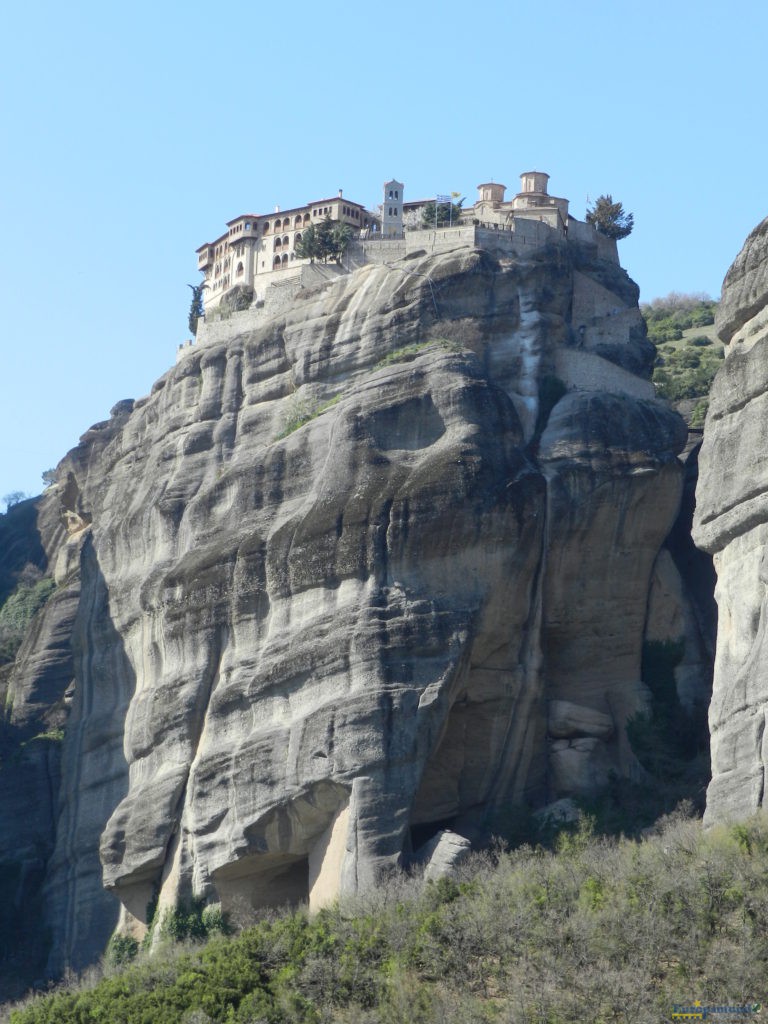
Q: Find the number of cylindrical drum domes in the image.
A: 2